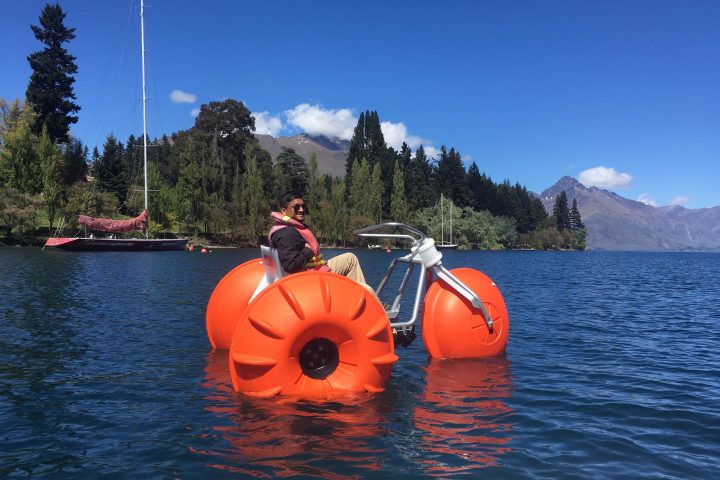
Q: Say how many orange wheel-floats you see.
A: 3